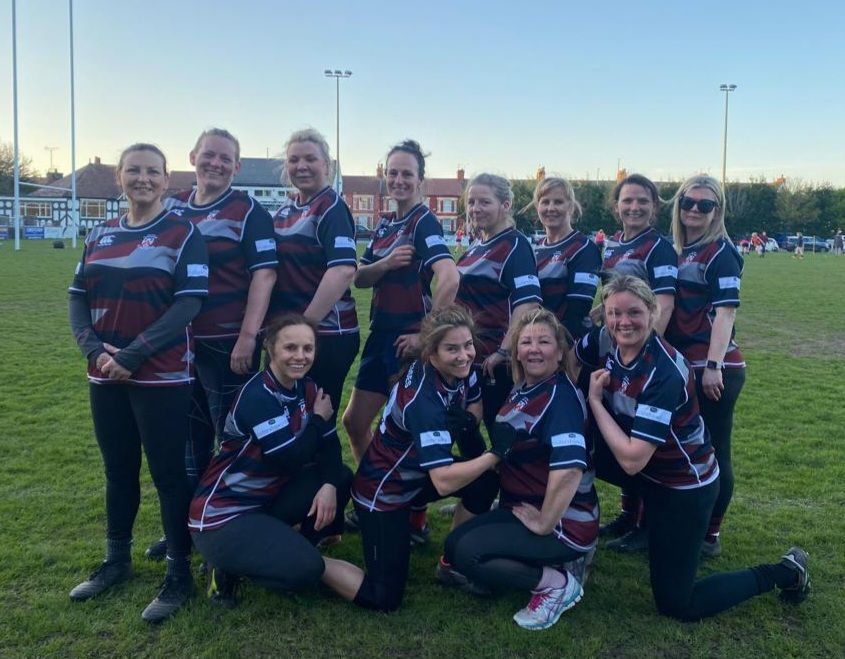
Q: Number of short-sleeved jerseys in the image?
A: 12